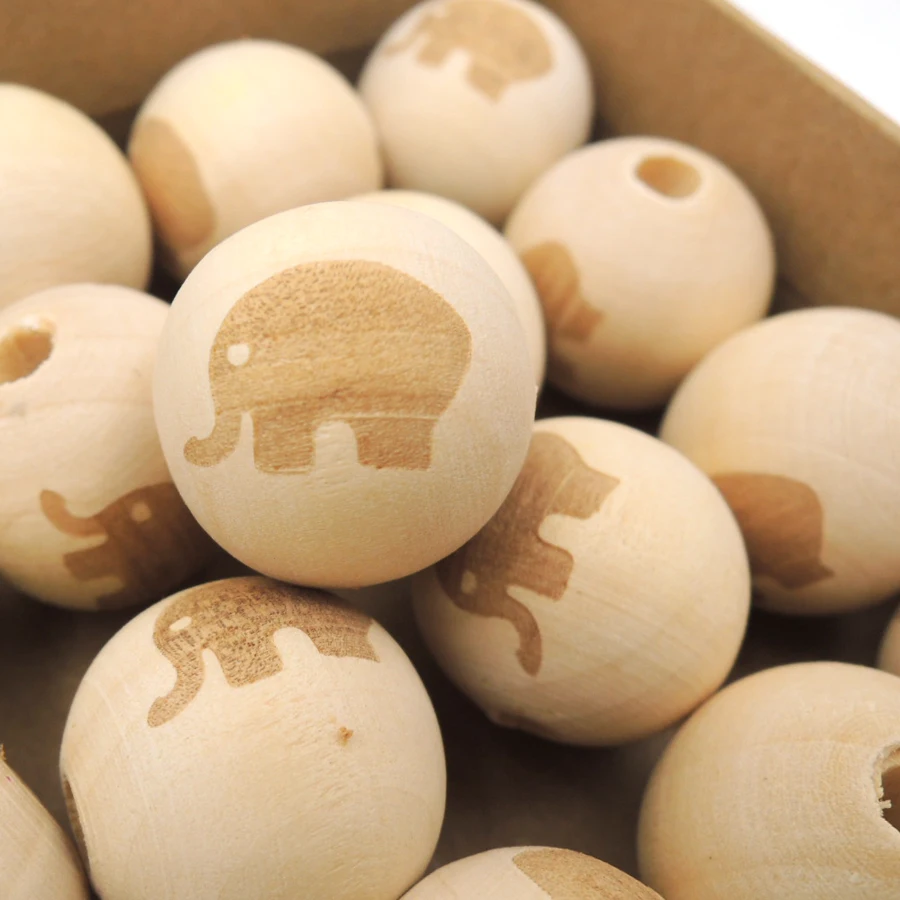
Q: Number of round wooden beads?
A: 14